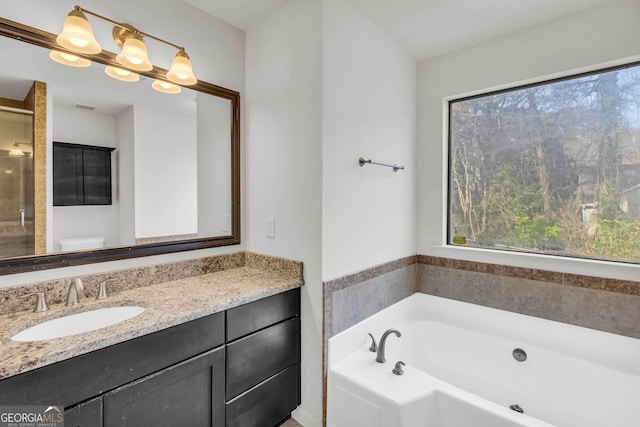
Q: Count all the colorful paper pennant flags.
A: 0